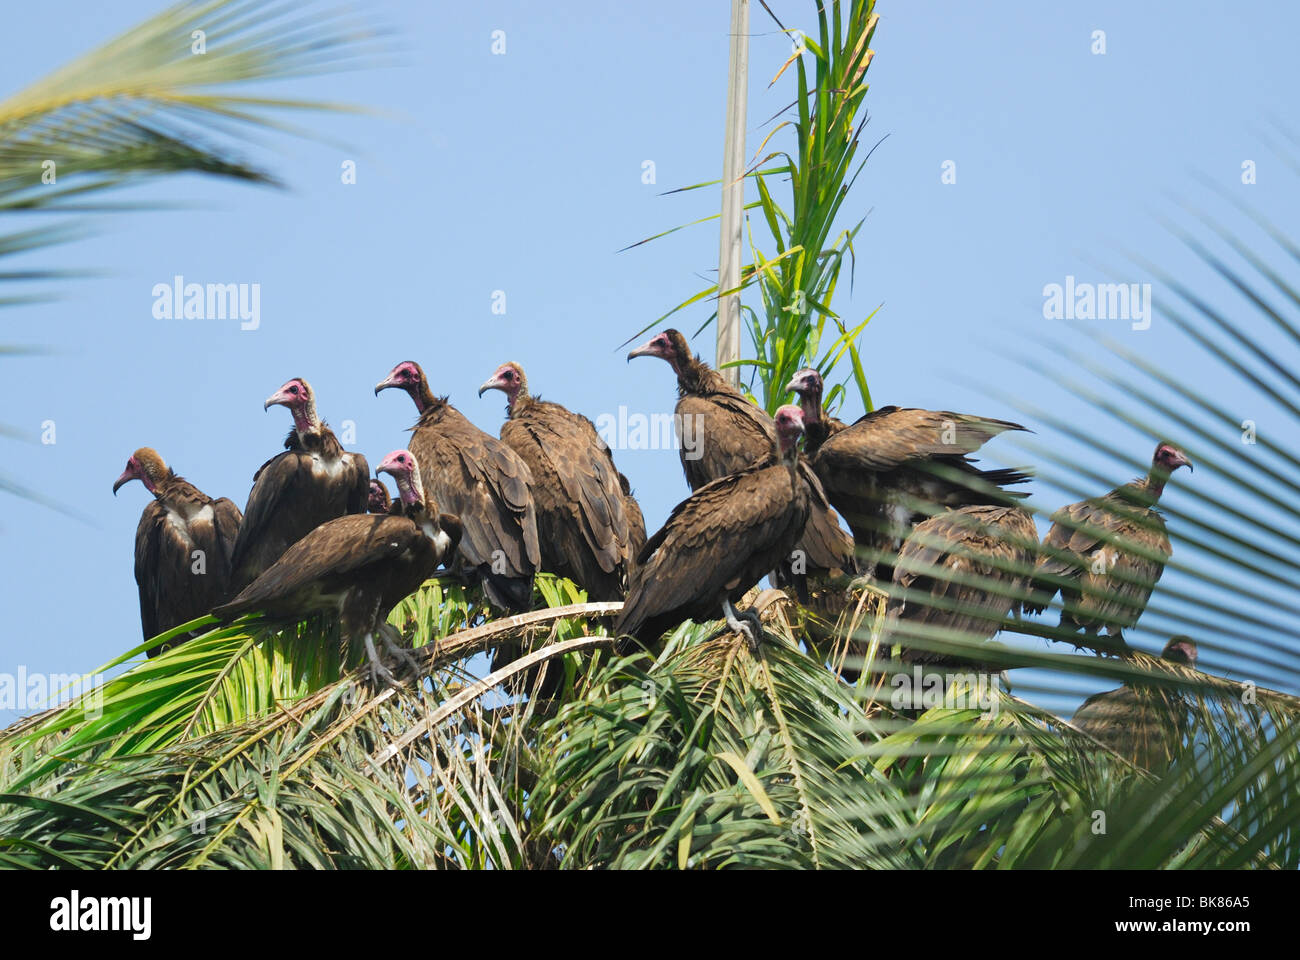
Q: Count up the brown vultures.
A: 13